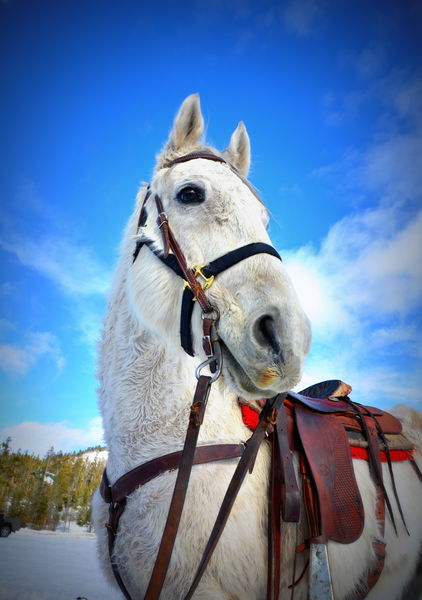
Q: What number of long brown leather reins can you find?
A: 2